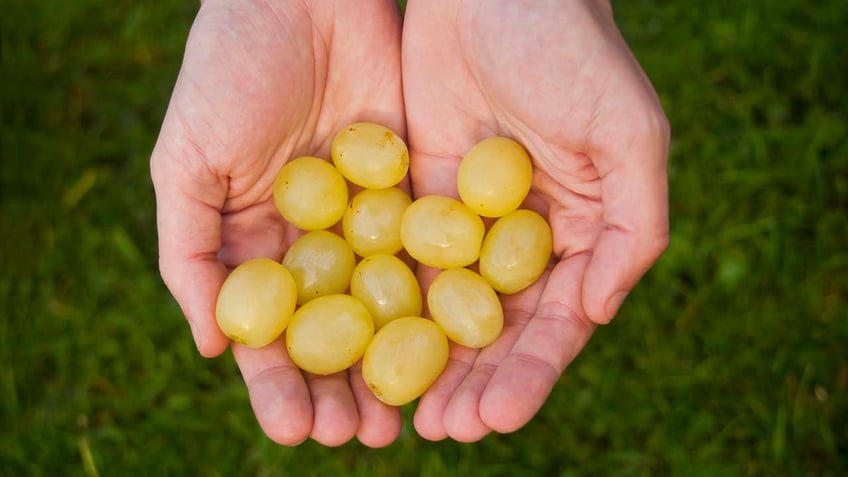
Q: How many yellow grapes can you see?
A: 12